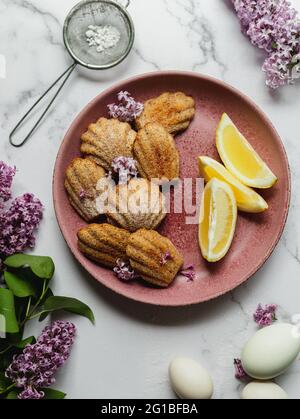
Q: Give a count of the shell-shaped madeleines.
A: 7